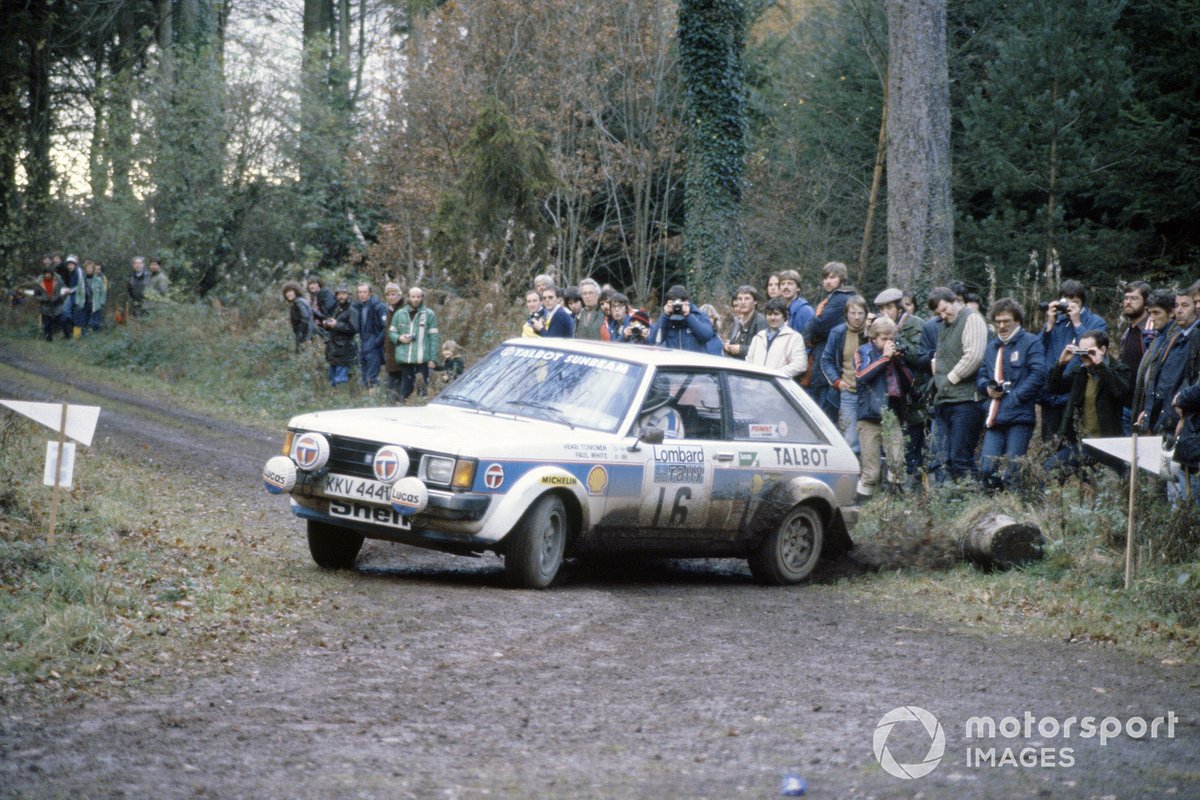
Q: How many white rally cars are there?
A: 1